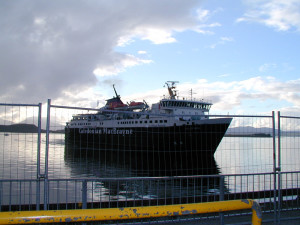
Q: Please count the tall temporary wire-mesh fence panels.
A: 3